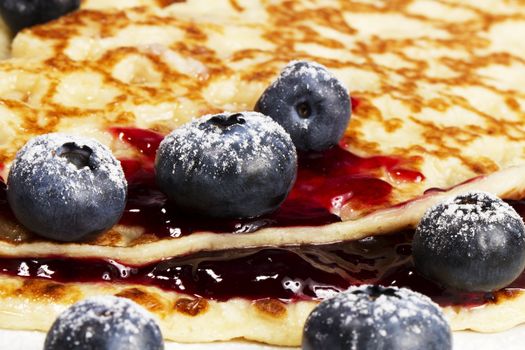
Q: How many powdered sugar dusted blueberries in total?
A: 6